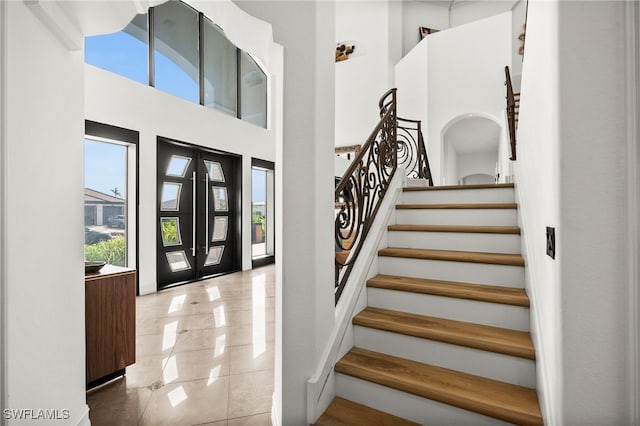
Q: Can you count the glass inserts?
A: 8